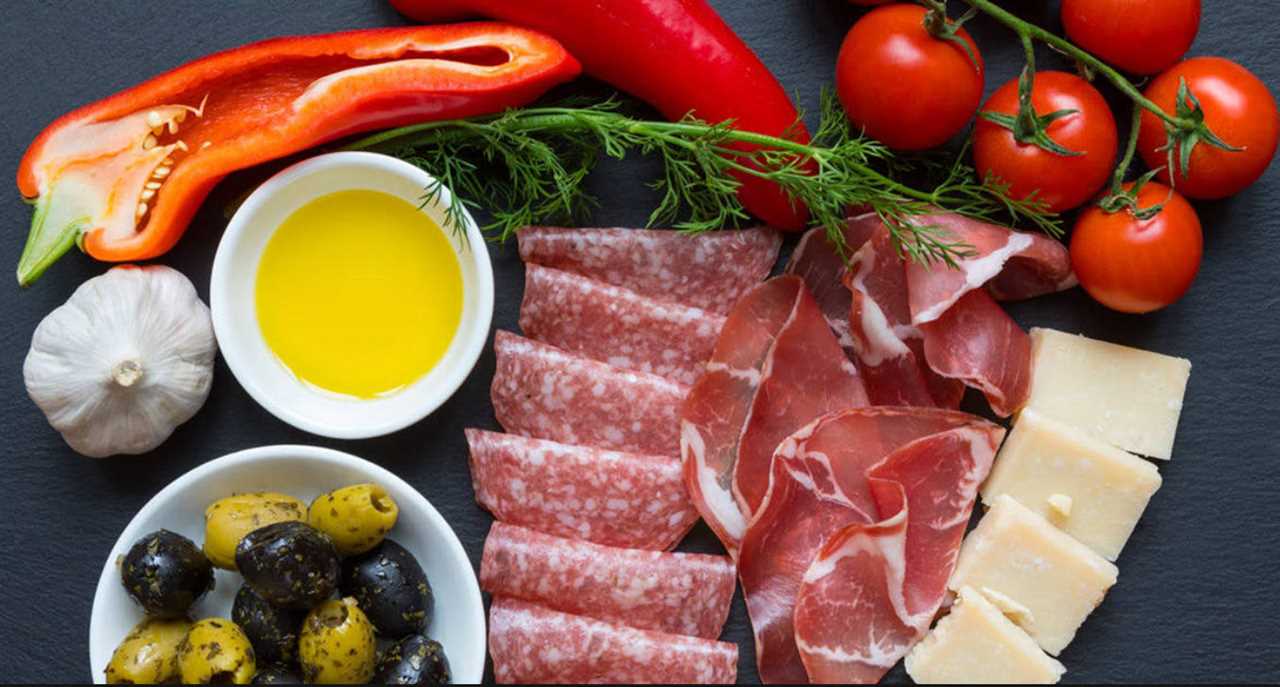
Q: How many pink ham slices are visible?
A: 6